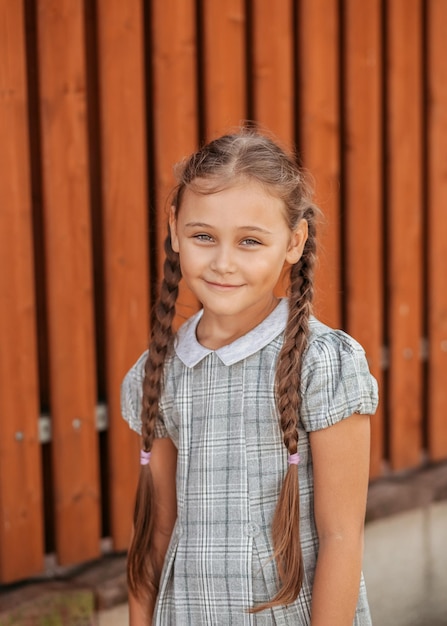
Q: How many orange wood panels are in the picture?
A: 10